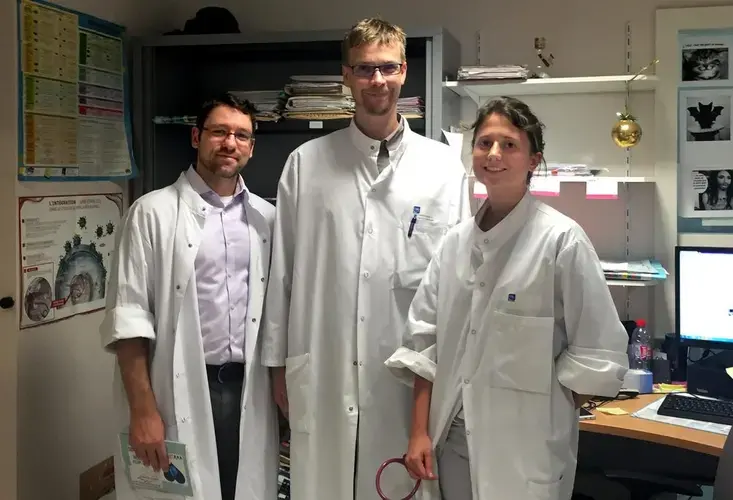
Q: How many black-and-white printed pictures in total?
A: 3